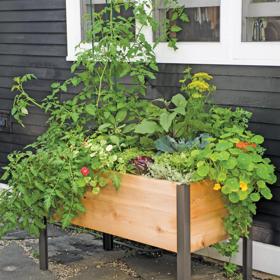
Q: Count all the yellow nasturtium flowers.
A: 2